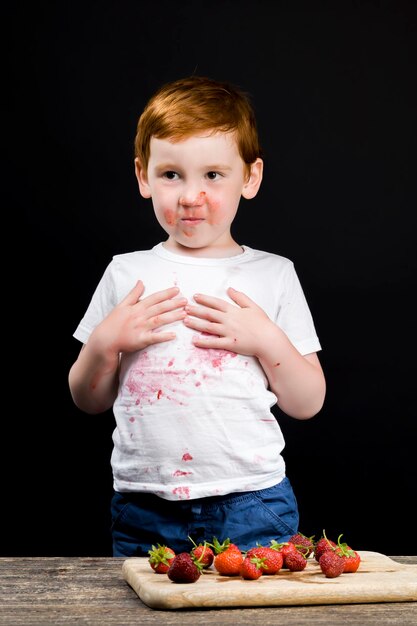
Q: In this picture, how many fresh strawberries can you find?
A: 12